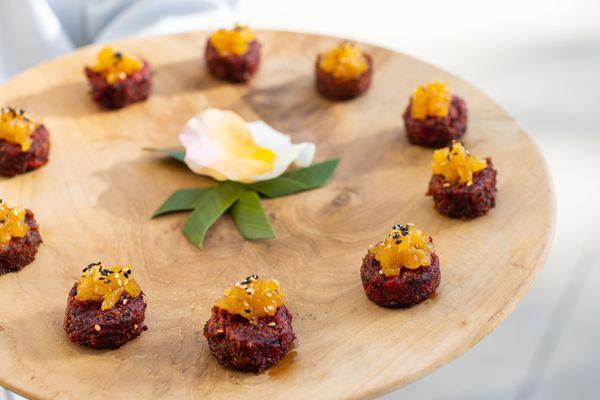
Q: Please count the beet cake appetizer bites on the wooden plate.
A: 10